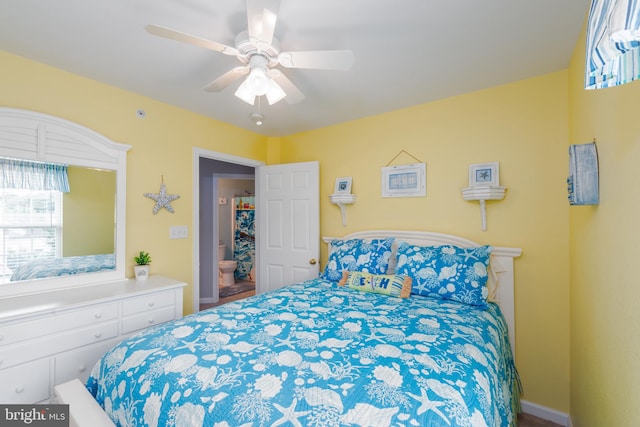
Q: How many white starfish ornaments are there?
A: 1